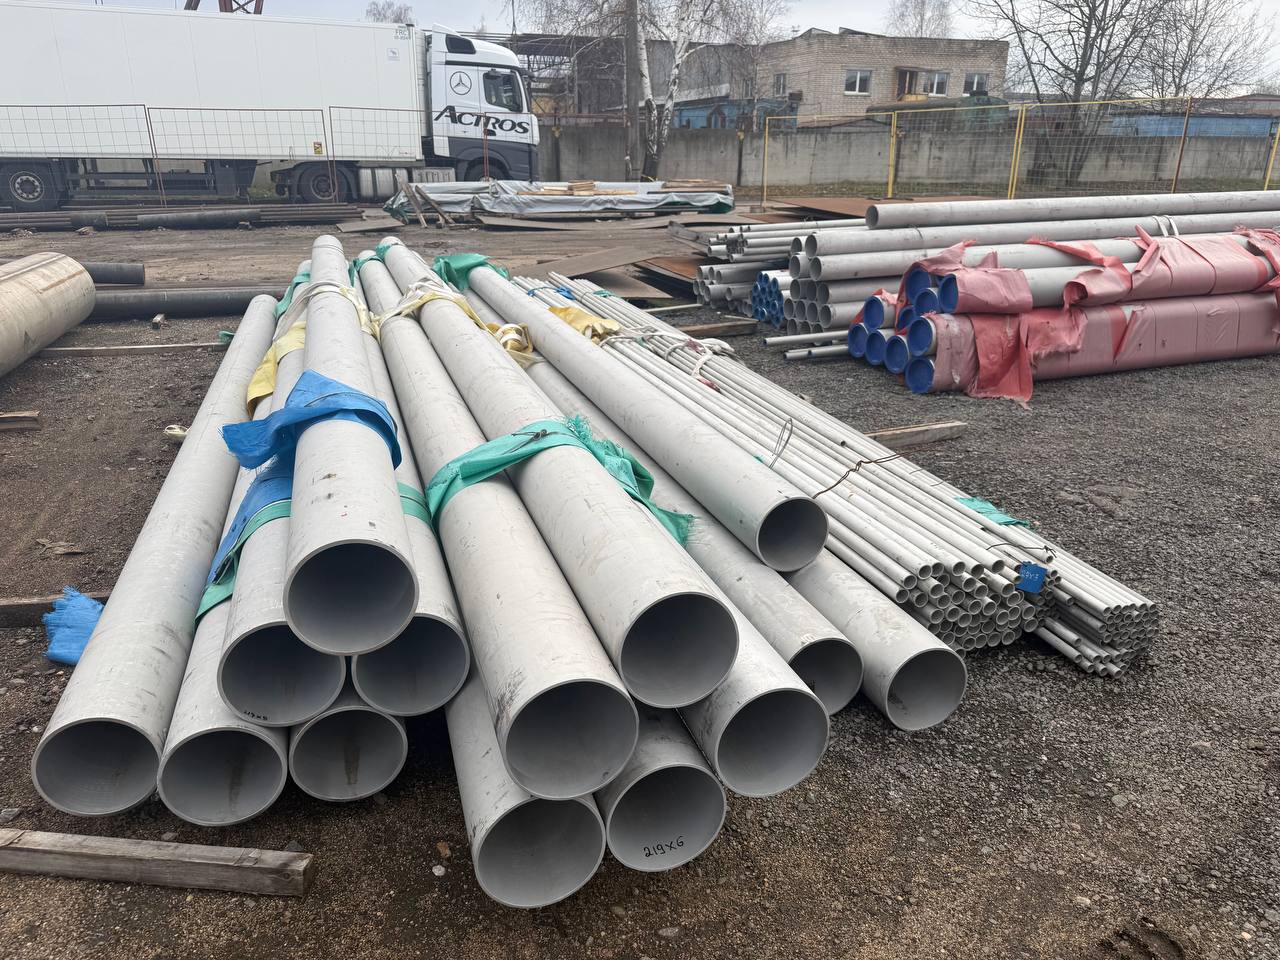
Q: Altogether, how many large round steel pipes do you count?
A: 14